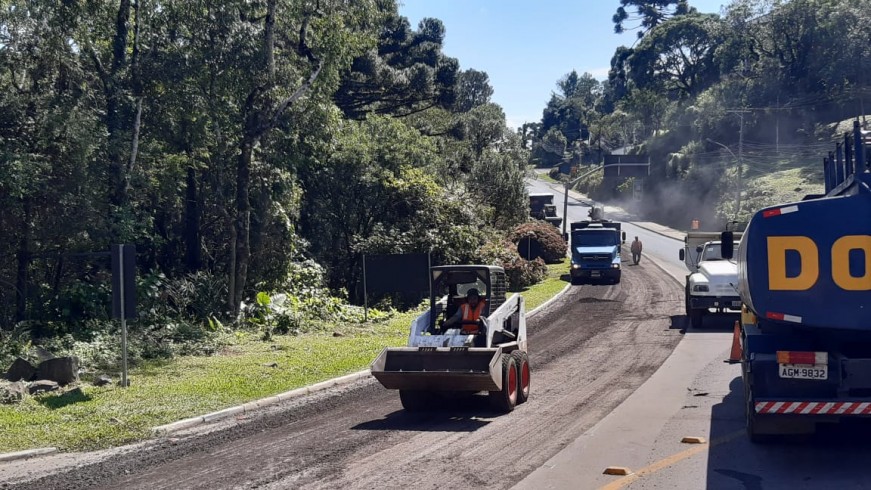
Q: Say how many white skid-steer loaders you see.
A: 1